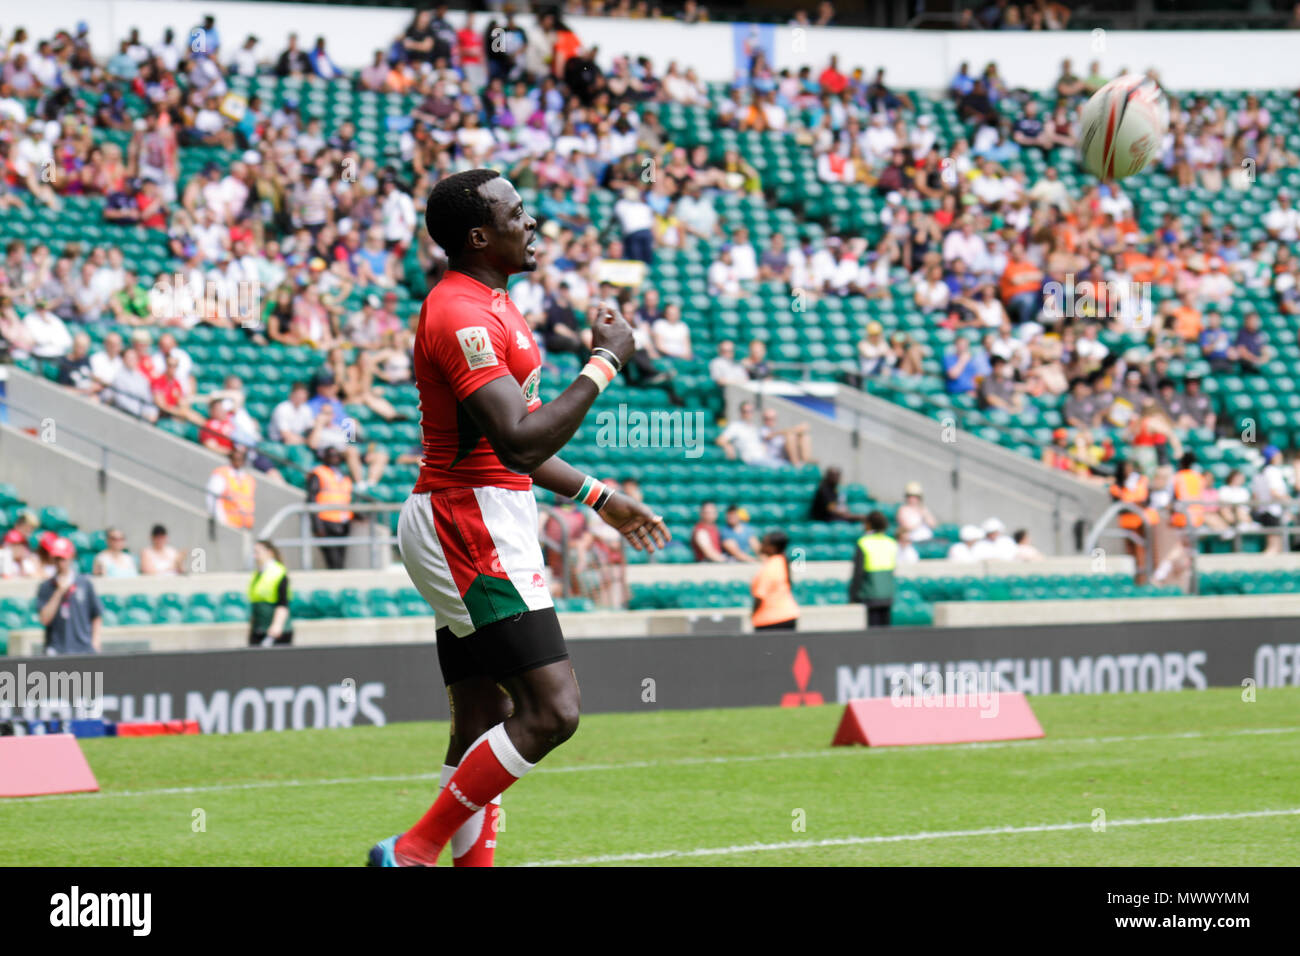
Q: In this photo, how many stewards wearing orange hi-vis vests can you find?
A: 5